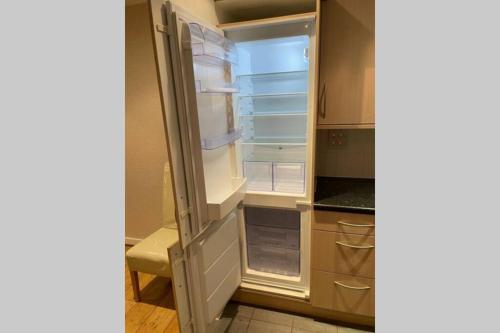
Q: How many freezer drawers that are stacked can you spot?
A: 3